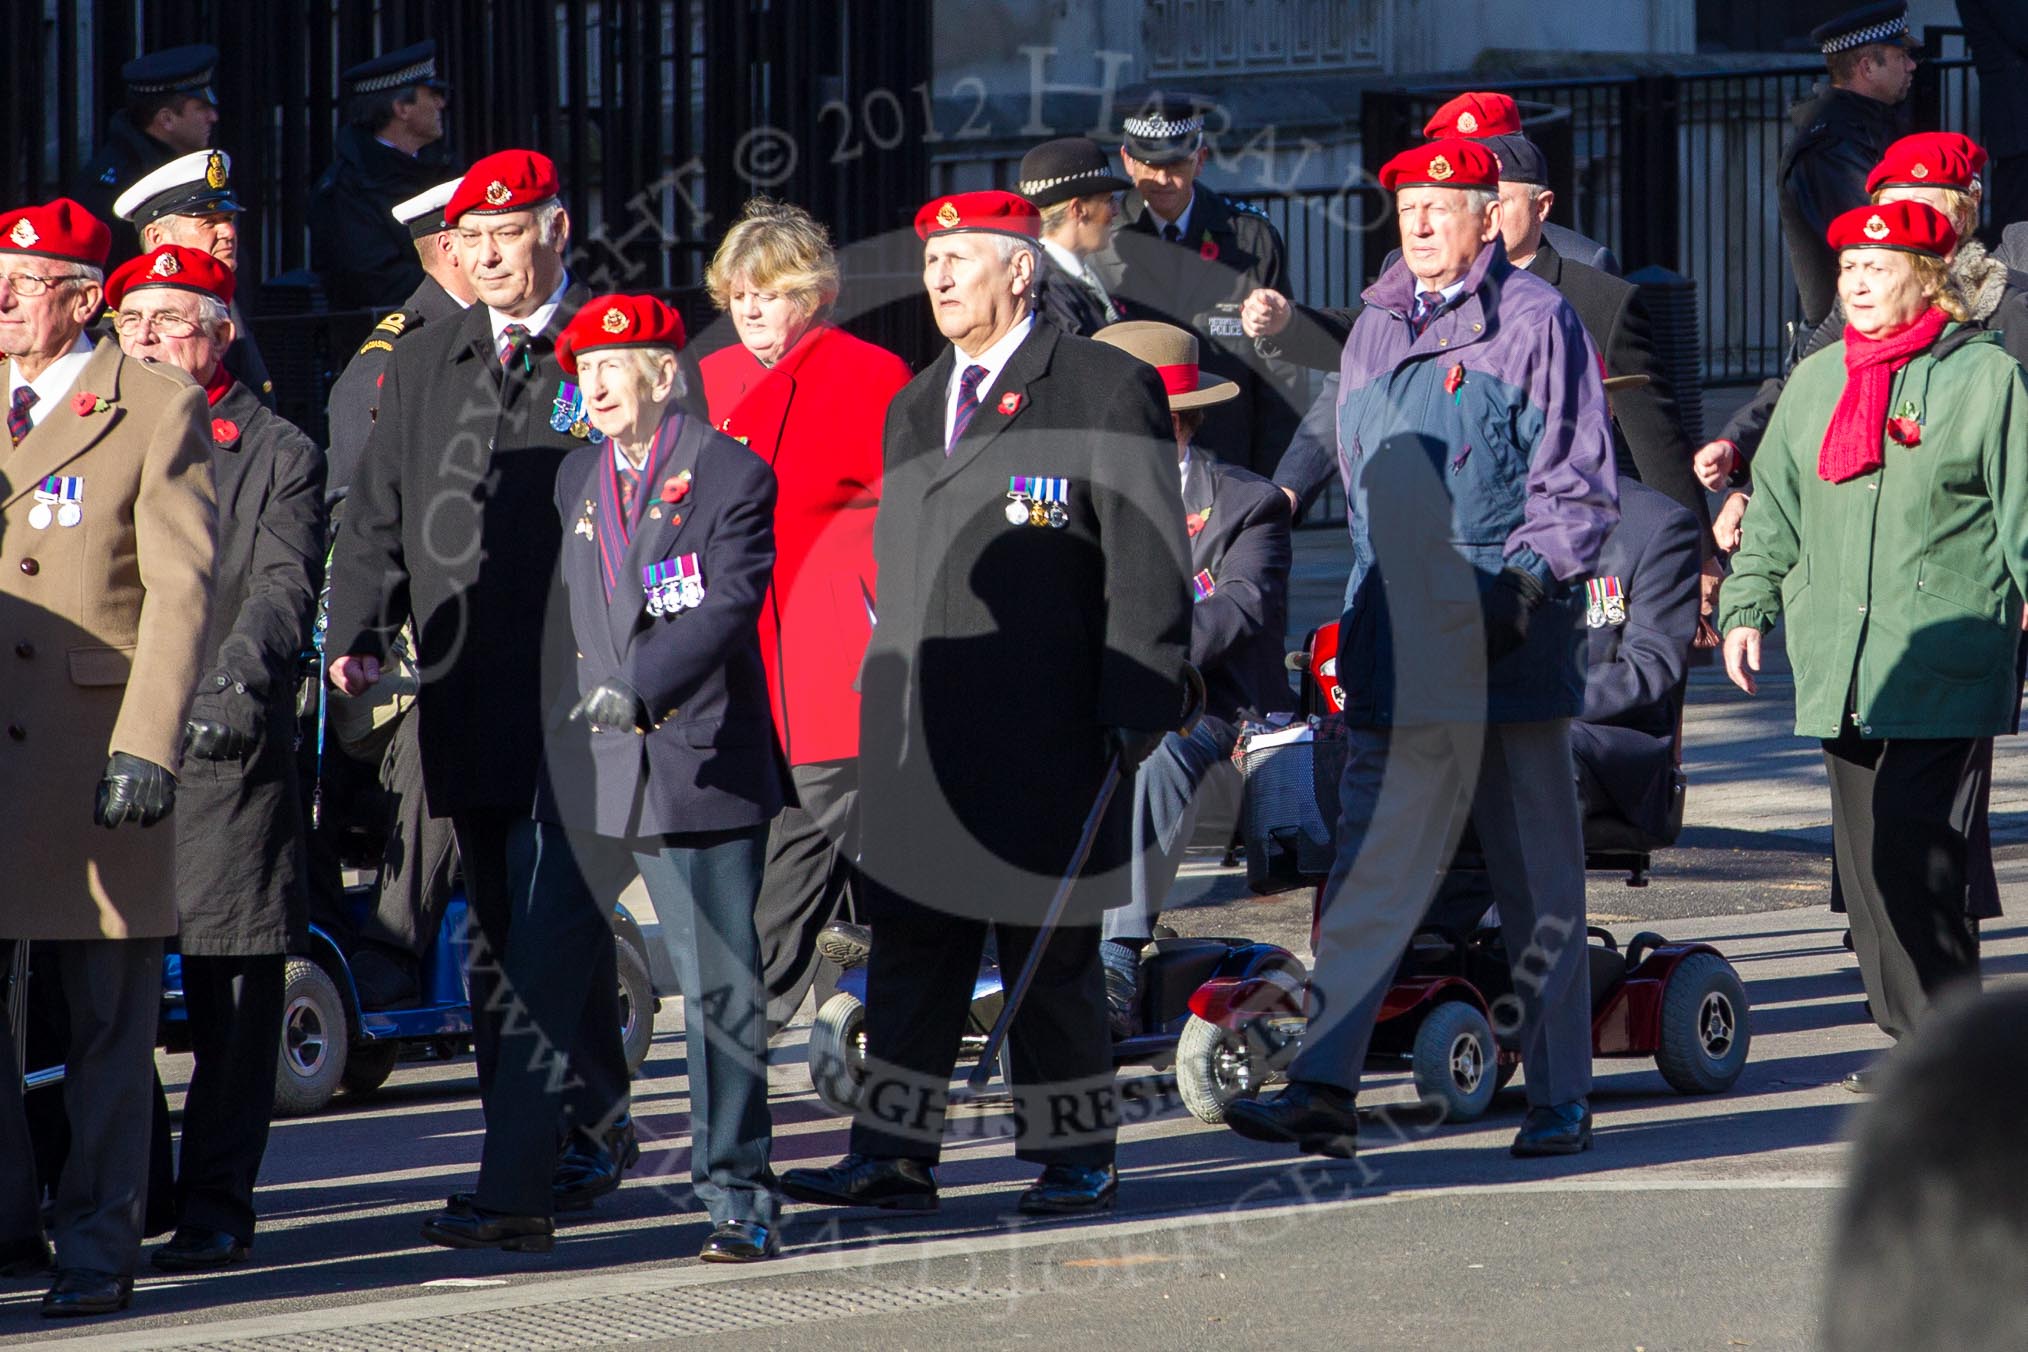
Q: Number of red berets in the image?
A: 9